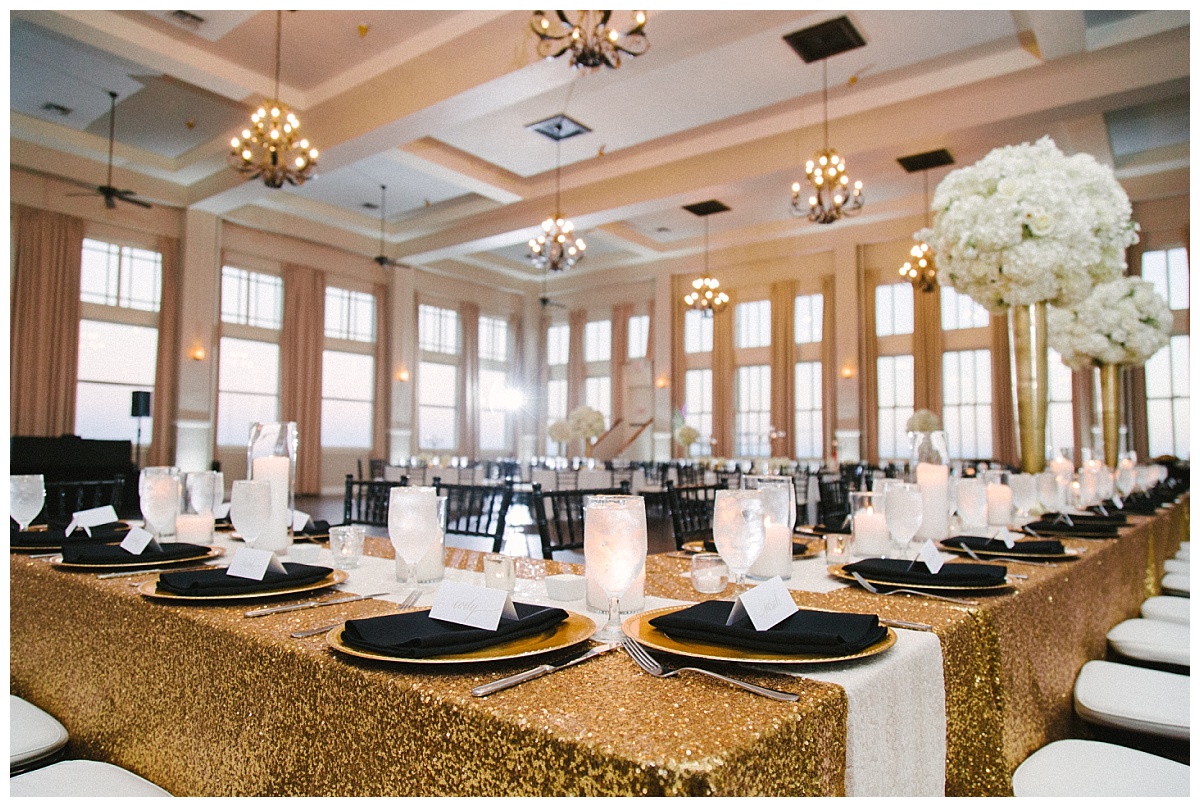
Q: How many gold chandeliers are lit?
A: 6